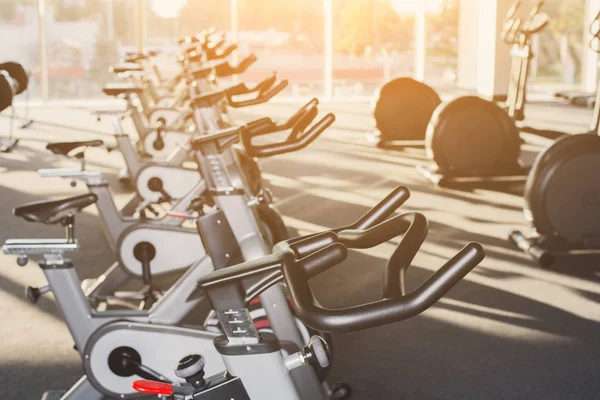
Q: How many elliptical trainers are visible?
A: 3